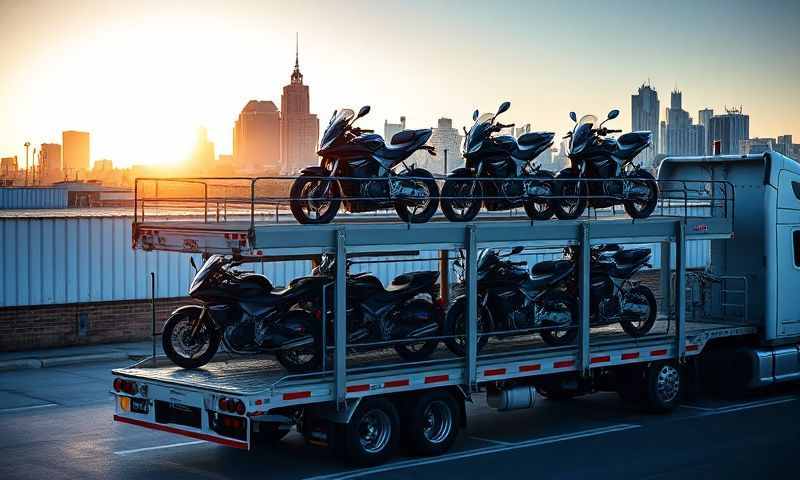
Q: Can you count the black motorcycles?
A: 7